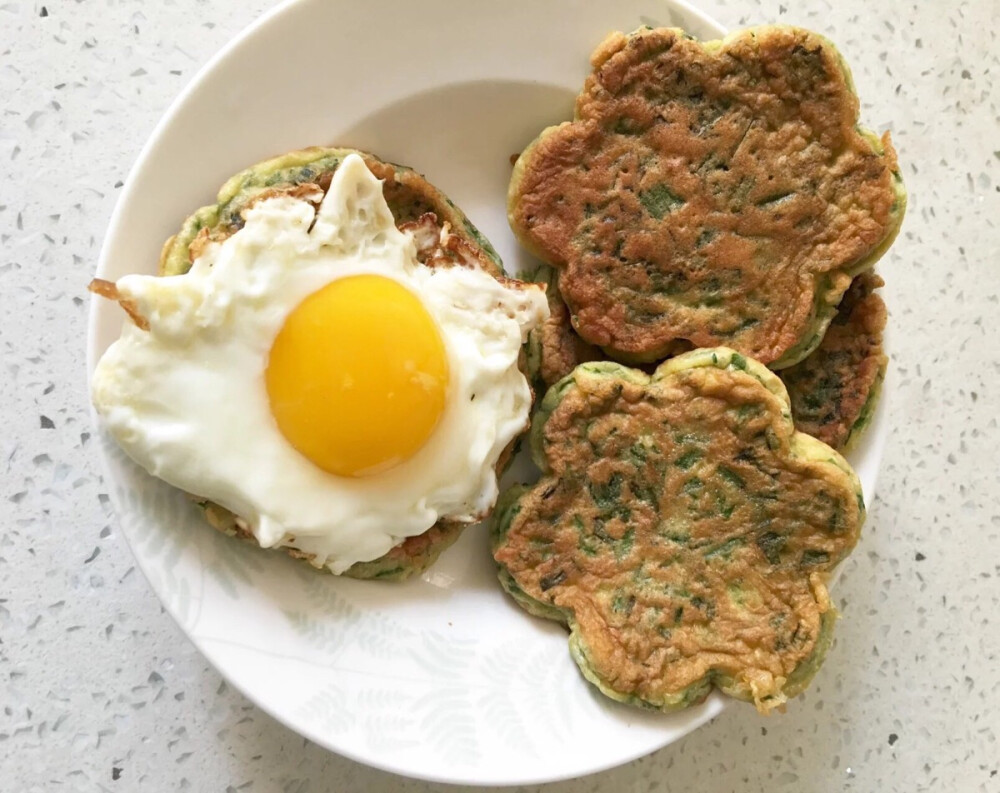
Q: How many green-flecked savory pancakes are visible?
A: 4